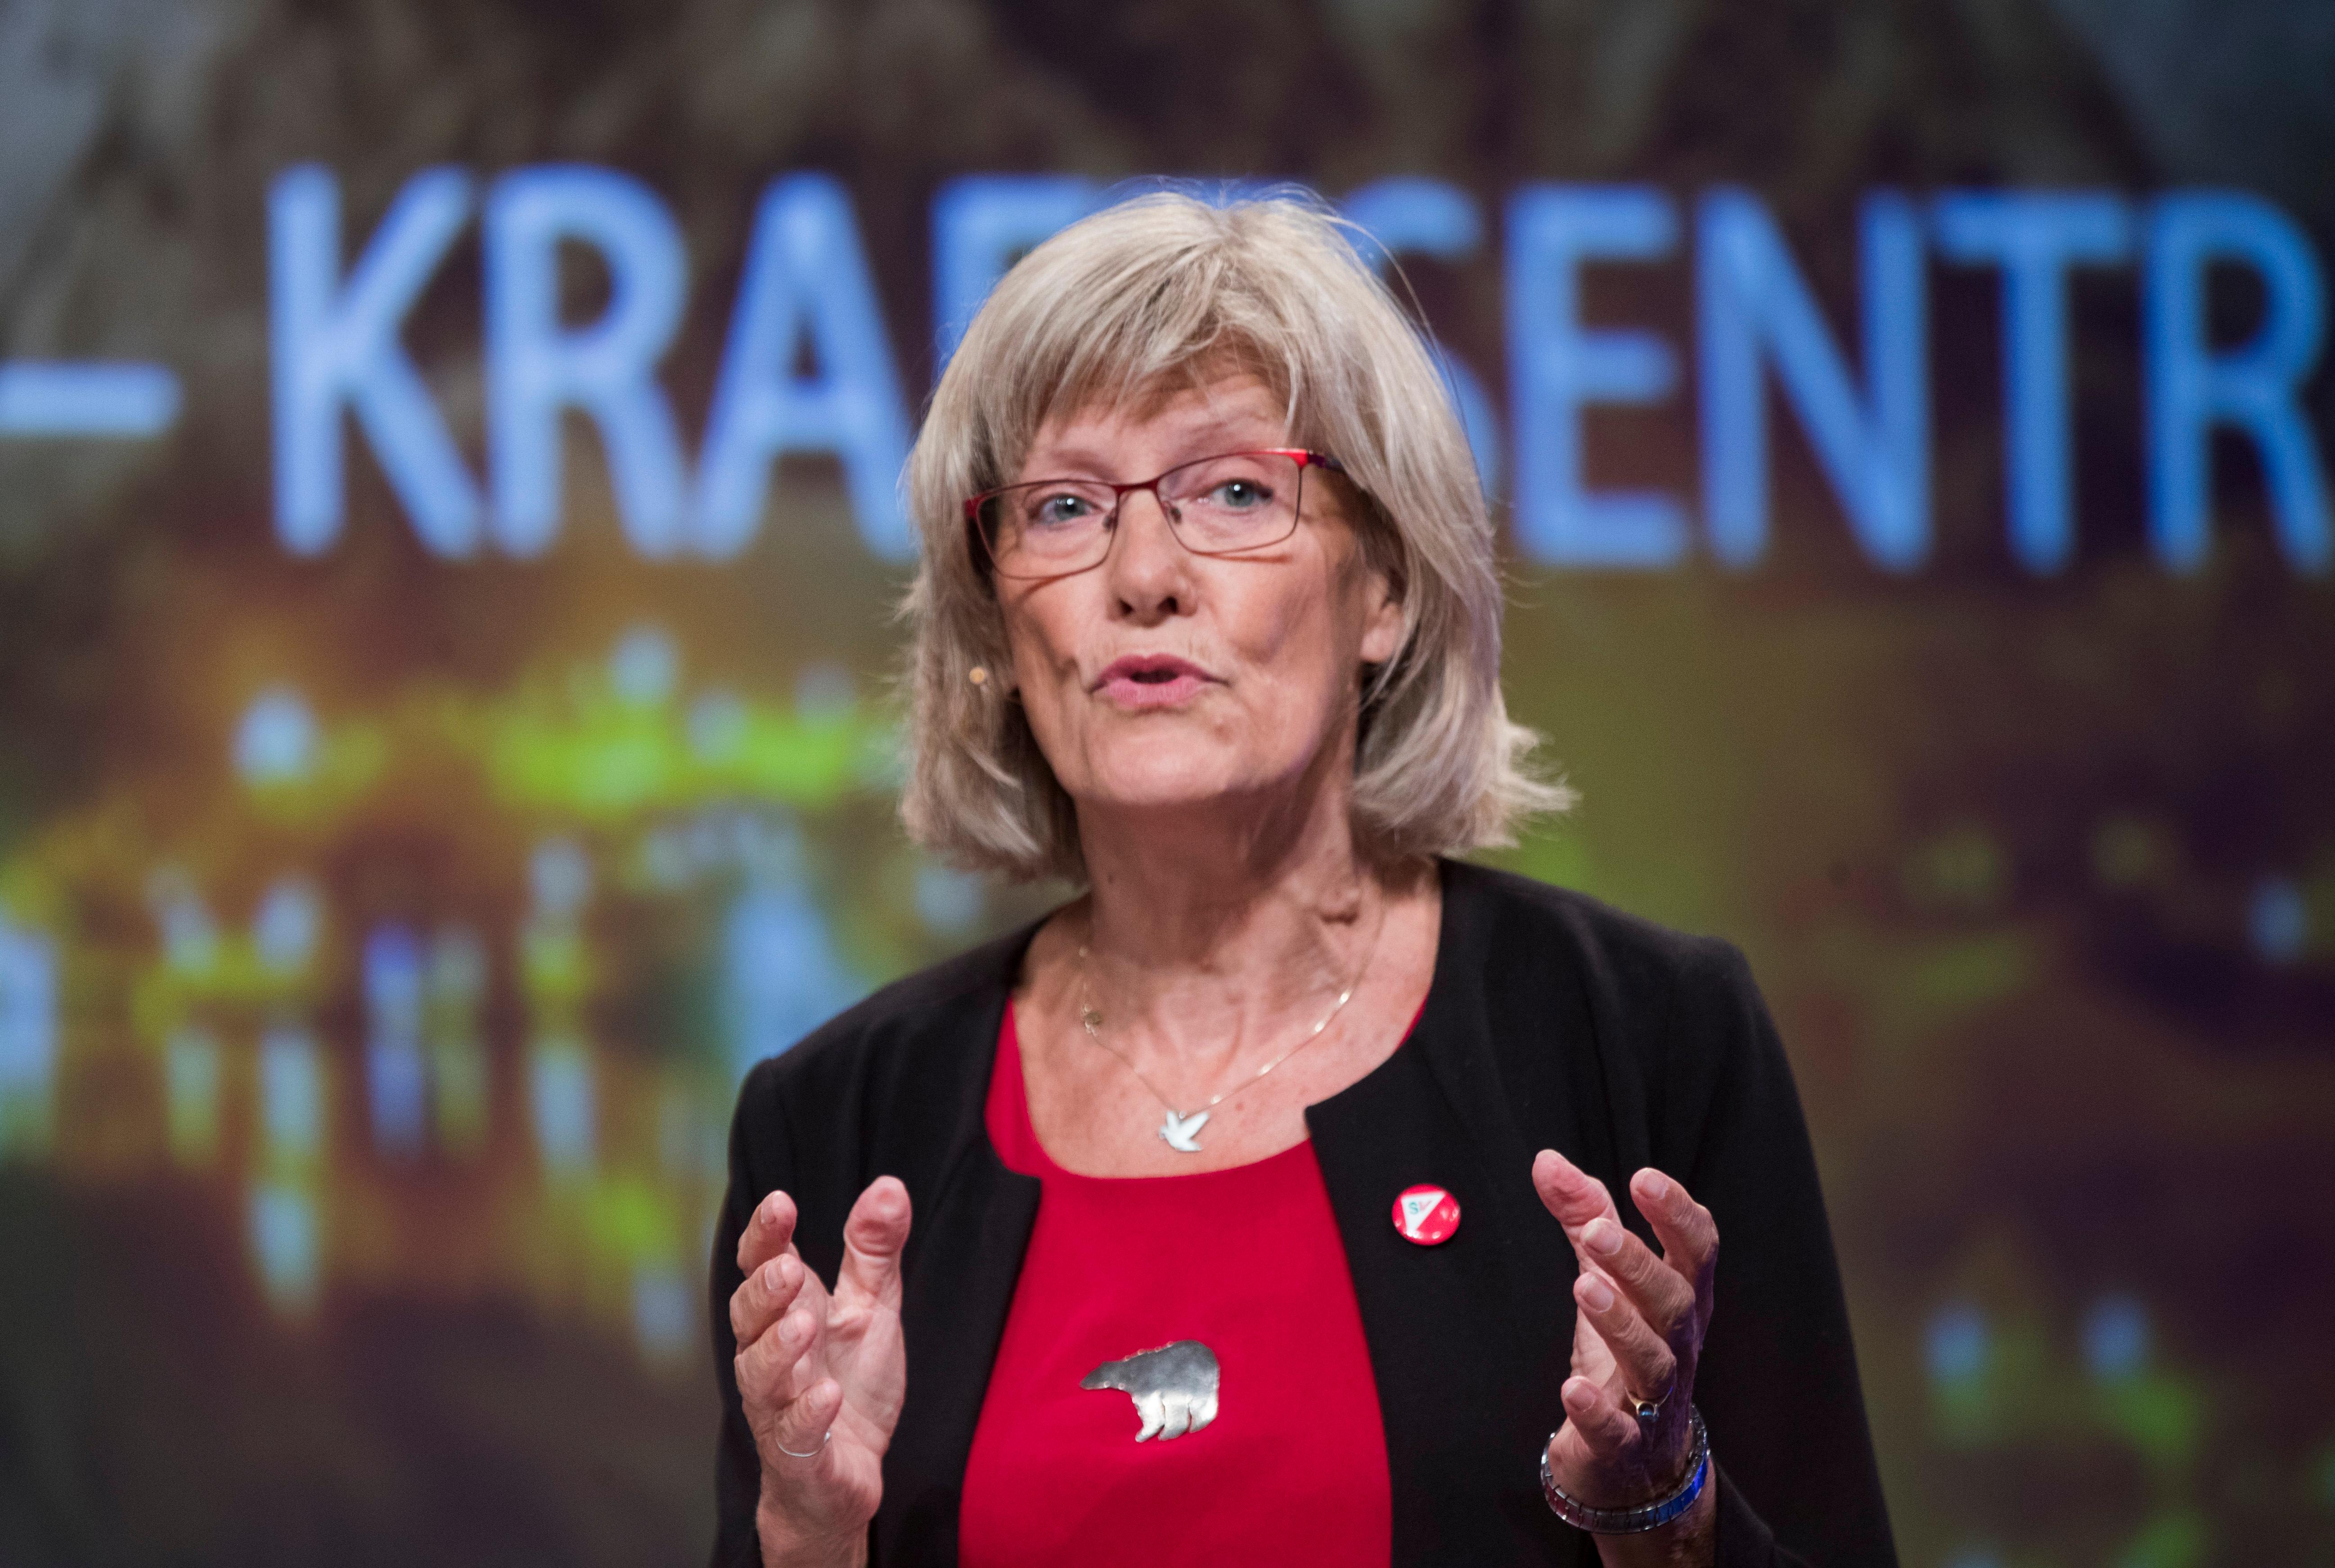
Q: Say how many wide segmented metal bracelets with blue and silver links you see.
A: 1